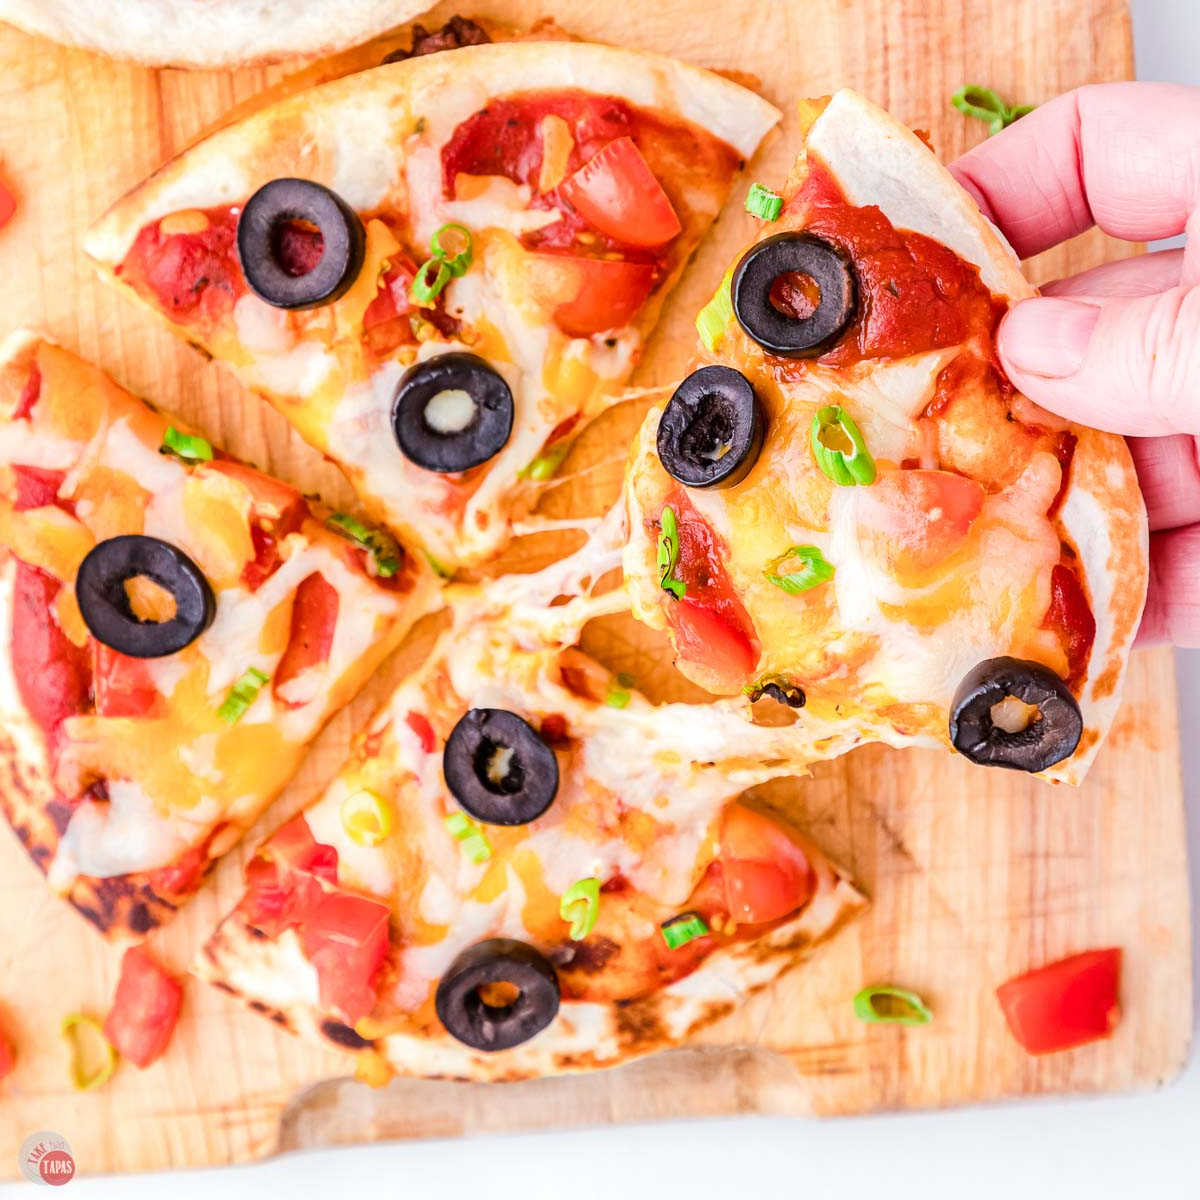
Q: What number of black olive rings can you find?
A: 8